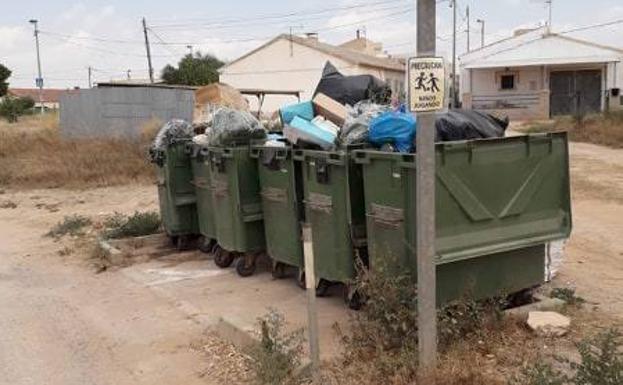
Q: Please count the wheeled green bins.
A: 6